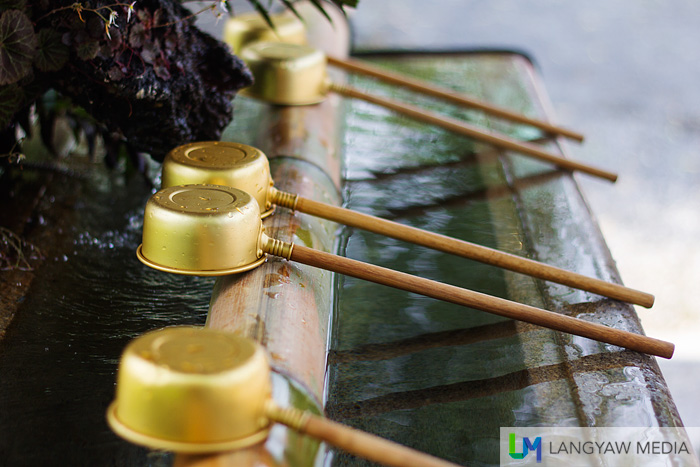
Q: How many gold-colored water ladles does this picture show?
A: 5